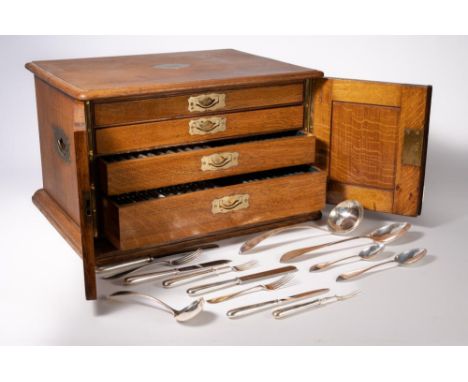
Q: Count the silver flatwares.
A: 13